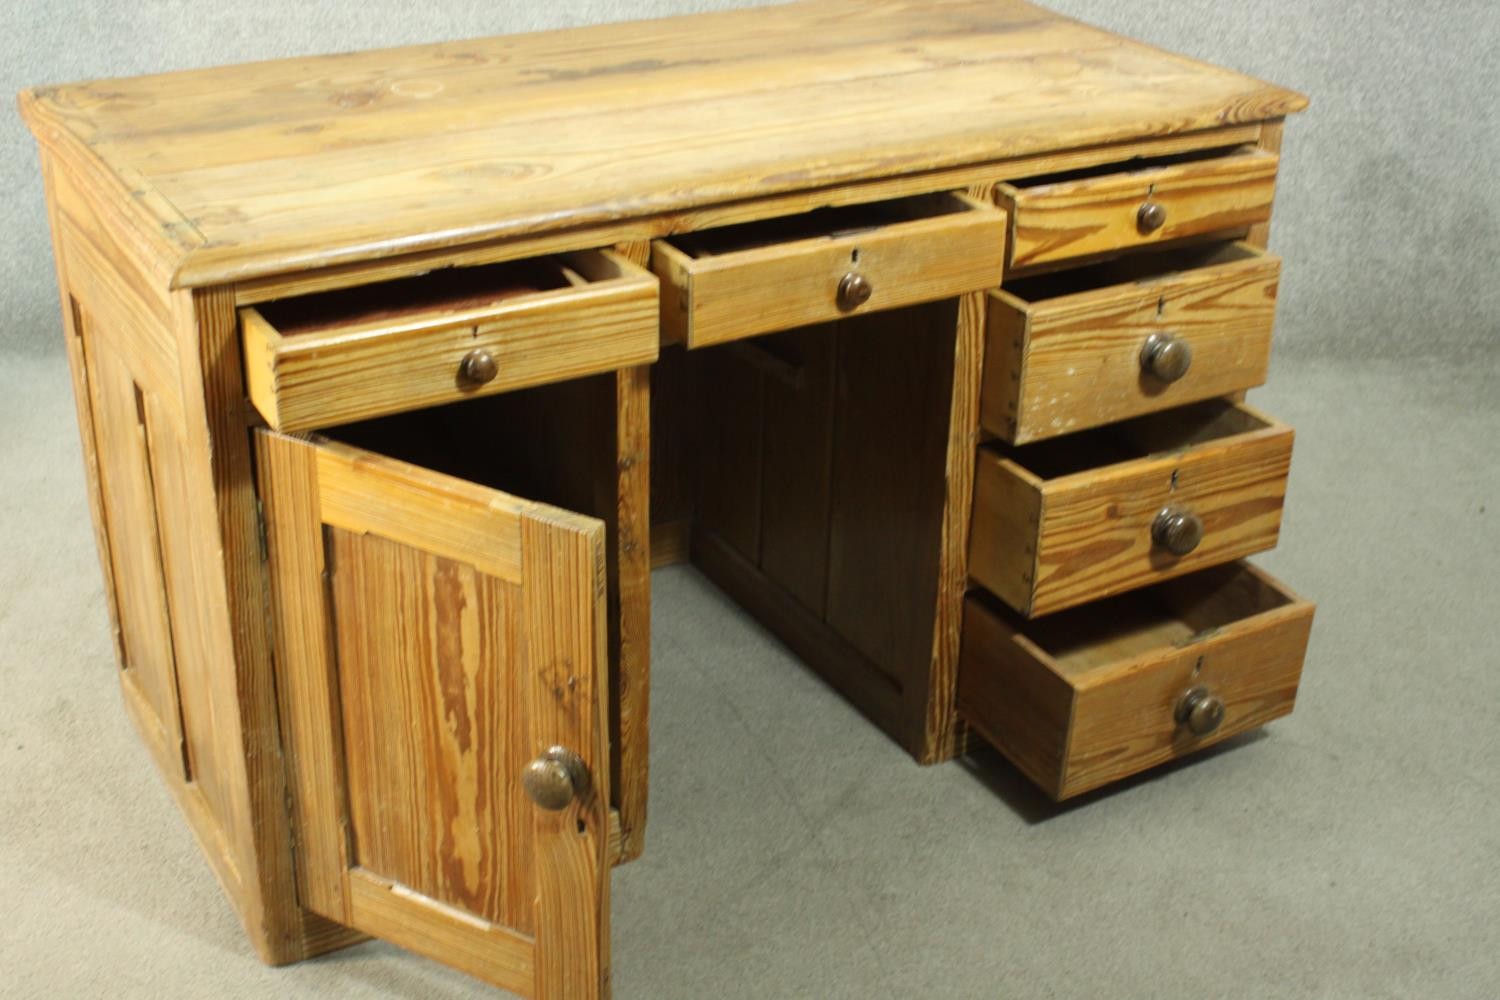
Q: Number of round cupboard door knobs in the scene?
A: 1